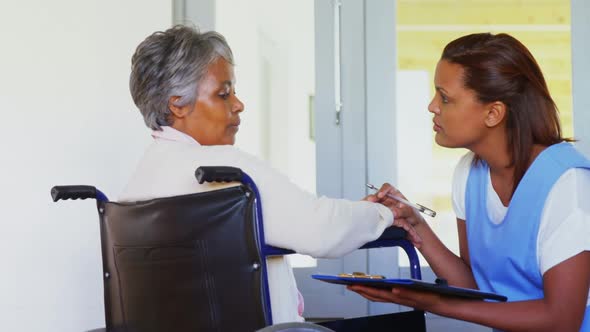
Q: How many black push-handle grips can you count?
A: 2